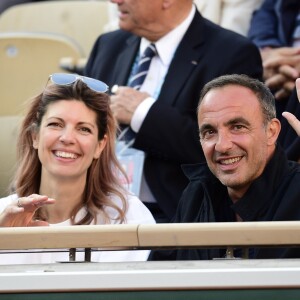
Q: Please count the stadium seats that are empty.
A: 2